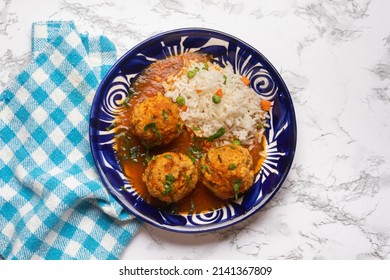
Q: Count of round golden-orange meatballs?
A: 3